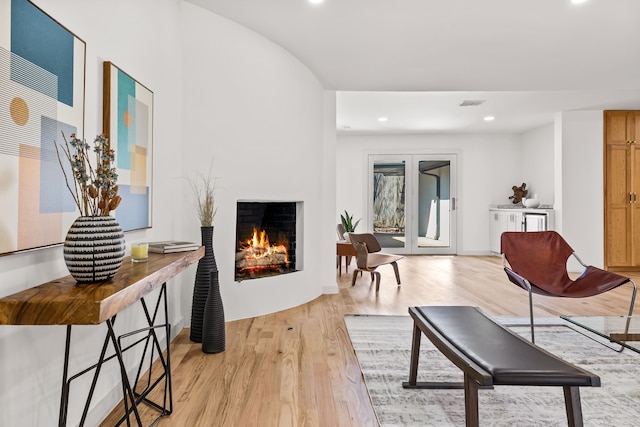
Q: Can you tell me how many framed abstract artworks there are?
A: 2